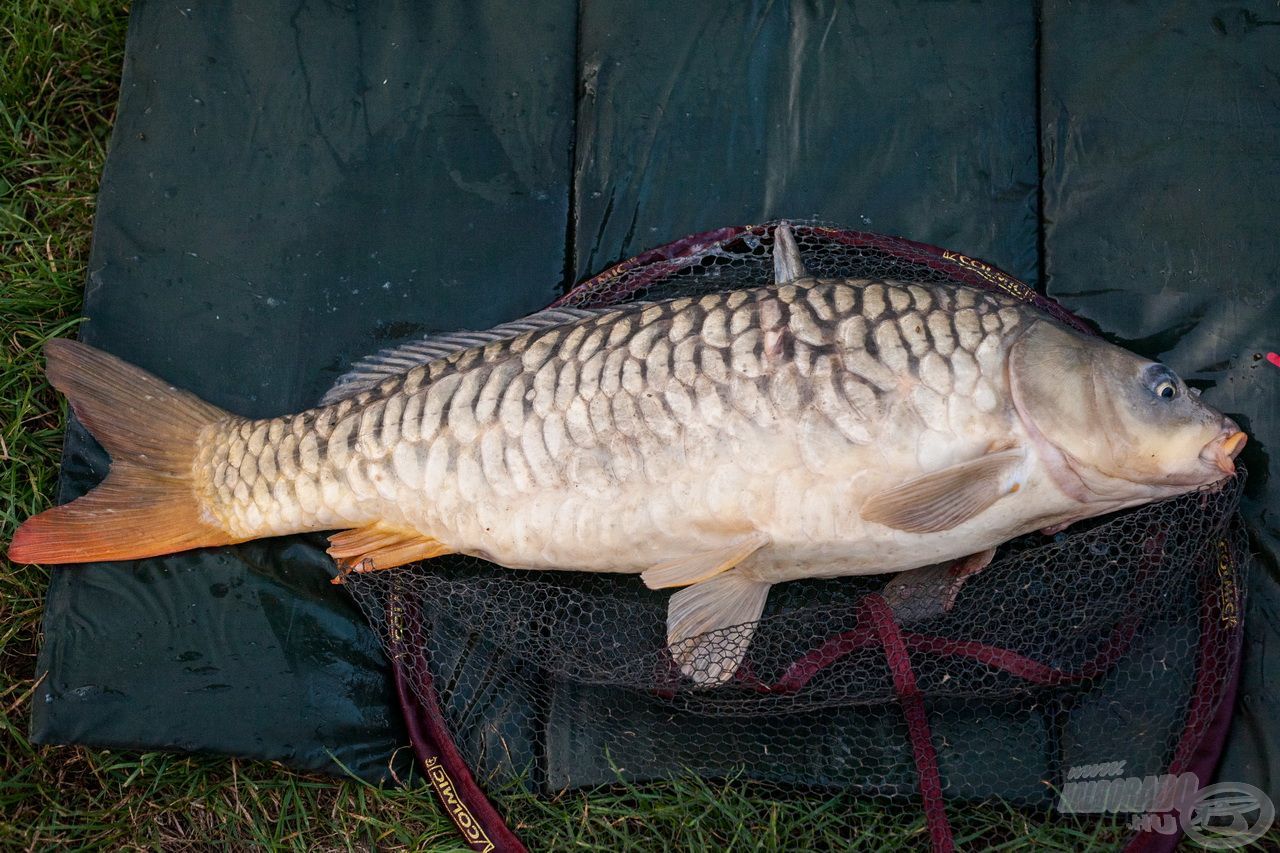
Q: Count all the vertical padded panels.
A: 3